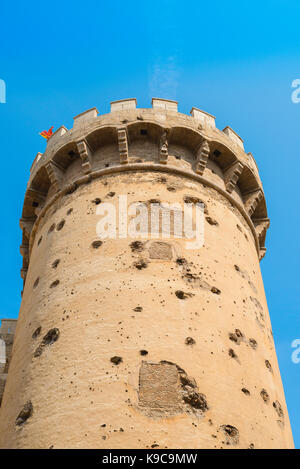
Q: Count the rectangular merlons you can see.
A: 8